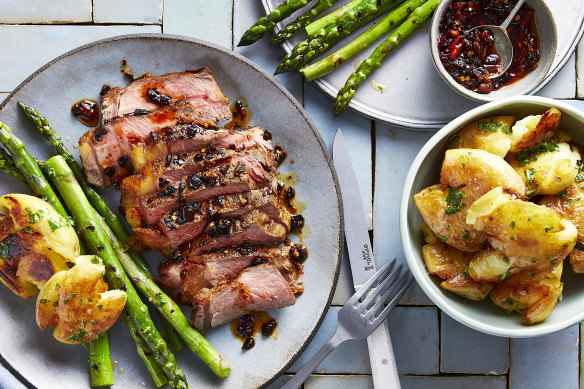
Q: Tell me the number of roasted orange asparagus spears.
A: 0